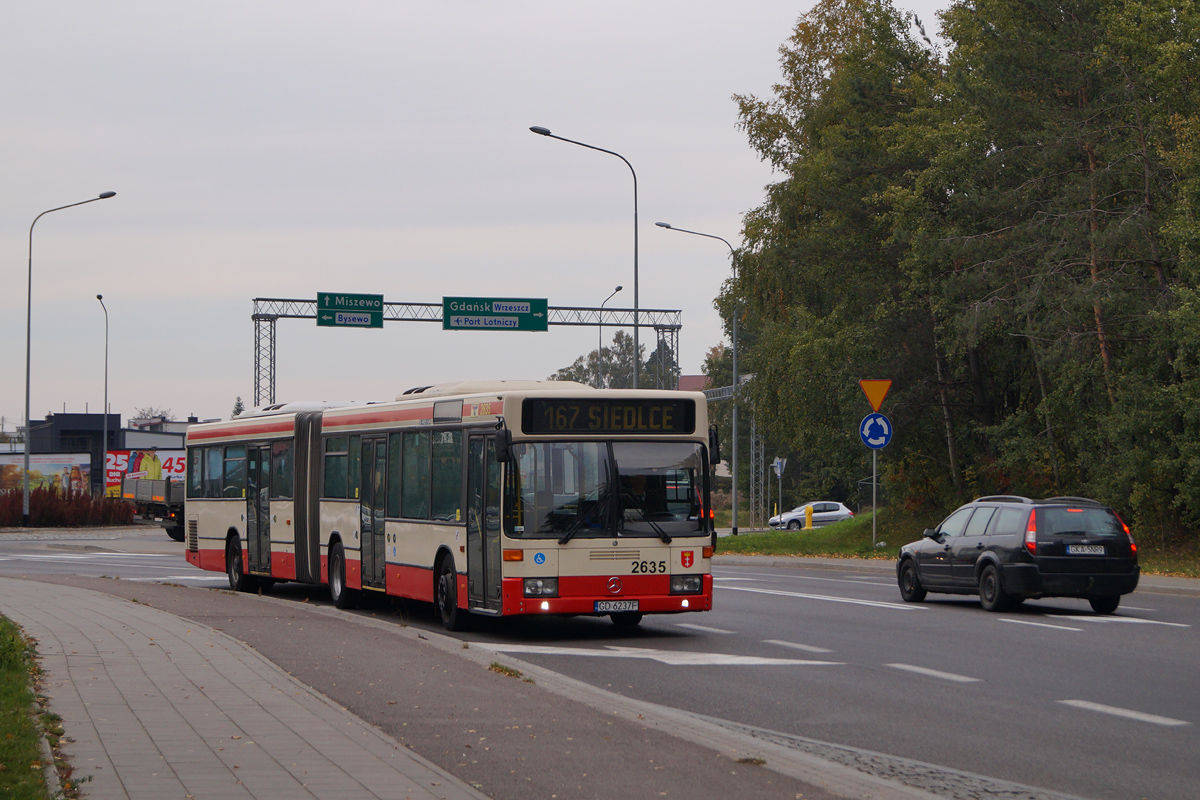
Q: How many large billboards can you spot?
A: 2